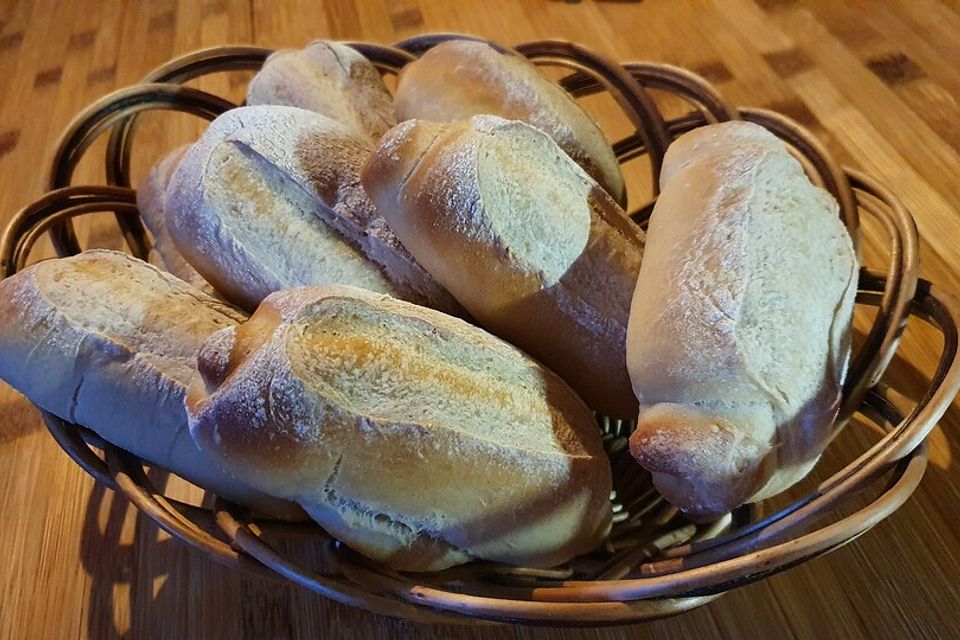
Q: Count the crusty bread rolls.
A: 8